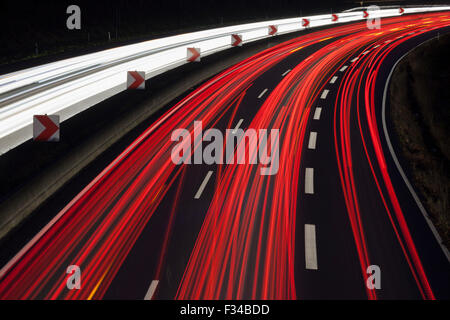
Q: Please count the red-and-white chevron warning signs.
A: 9